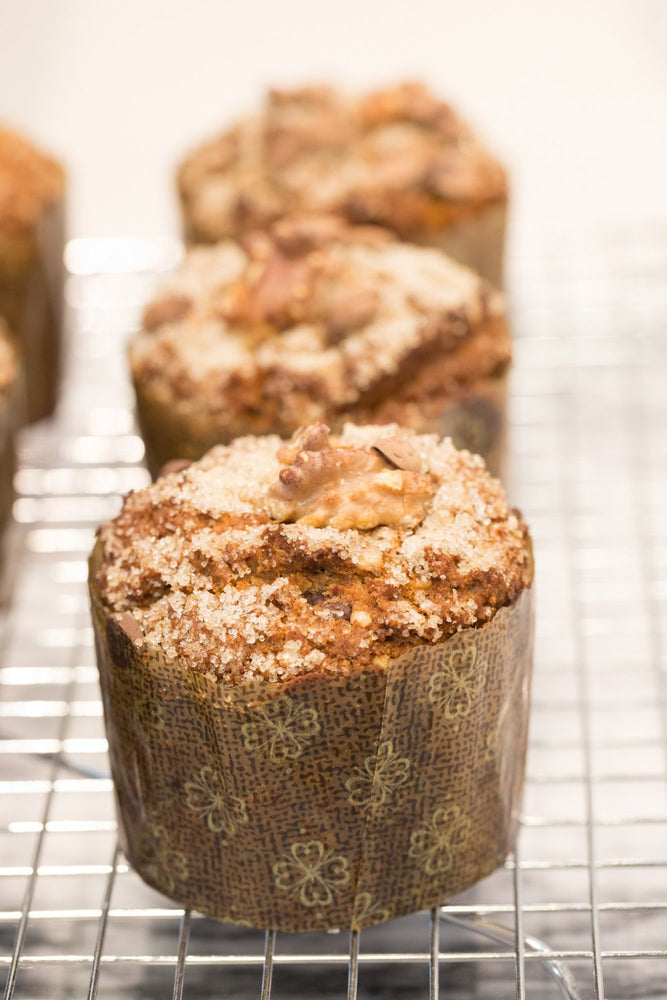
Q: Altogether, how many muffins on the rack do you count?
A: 5